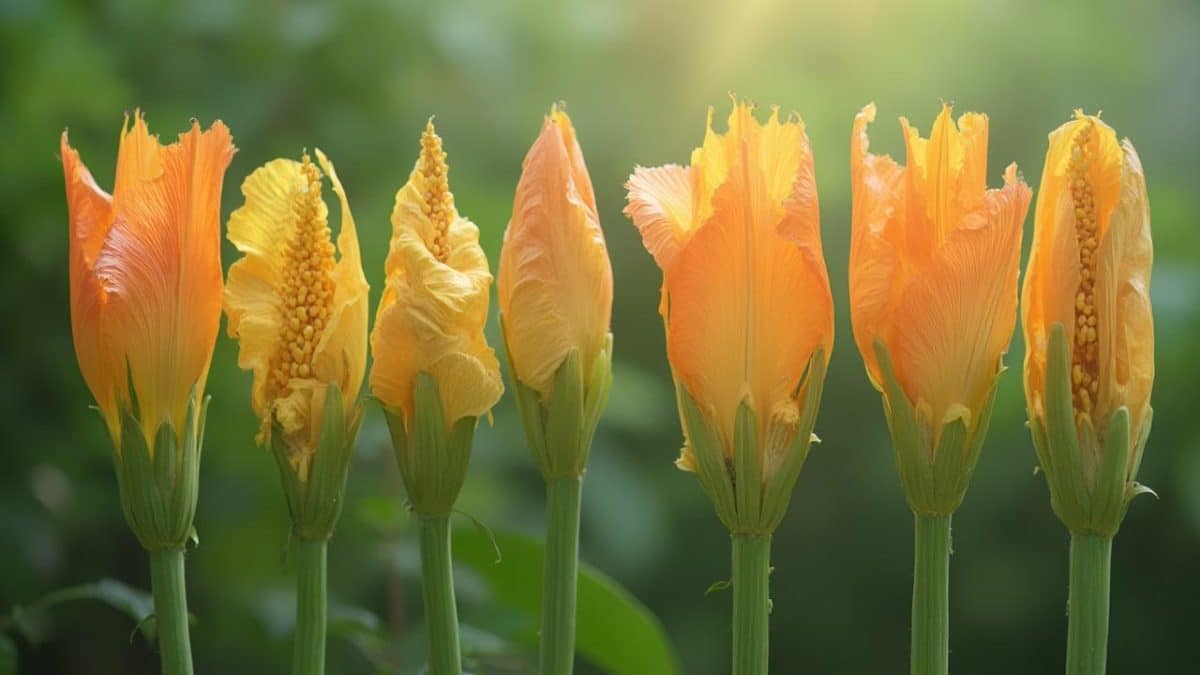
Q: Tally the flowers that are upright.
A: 7